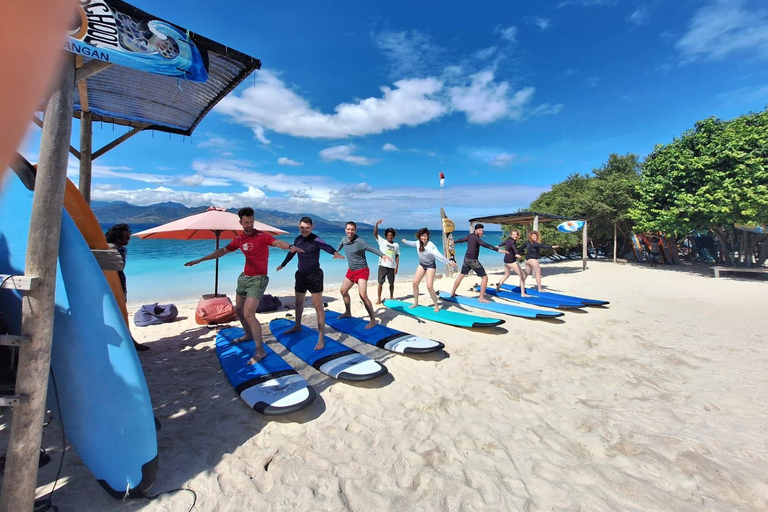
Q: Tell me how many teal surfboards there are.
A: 1